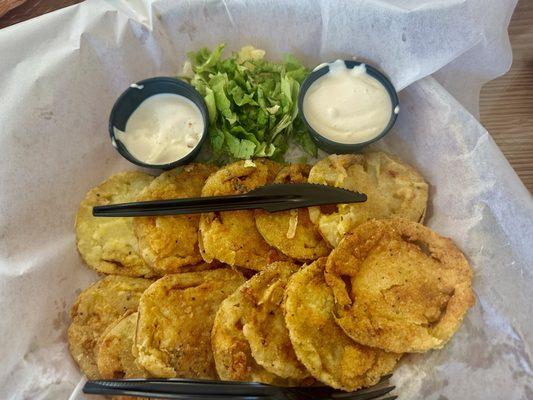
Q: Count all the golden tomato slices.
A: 12